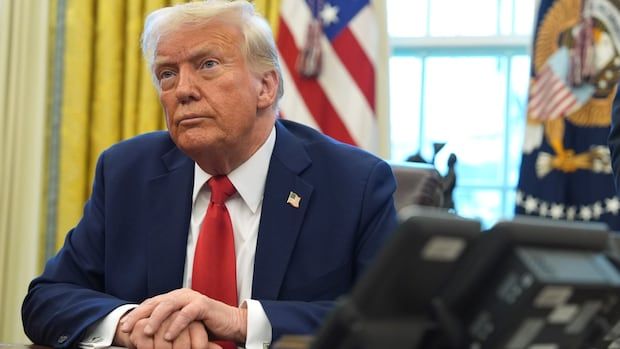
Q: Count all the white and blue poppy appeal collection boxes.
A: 0